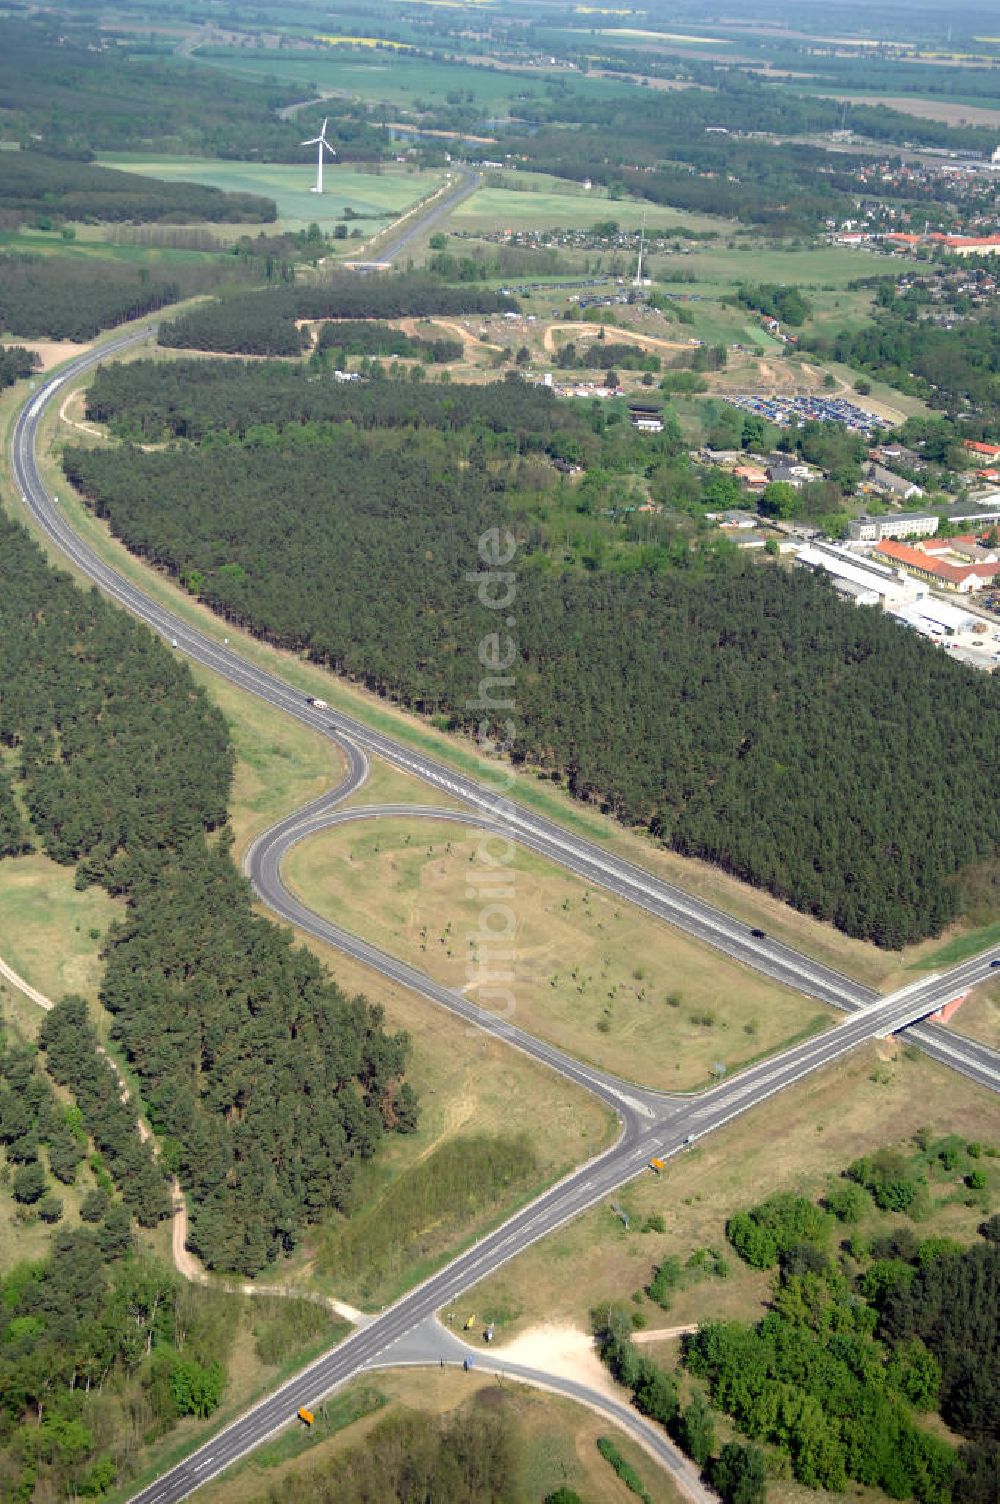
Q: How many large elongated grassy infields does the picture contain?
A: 1